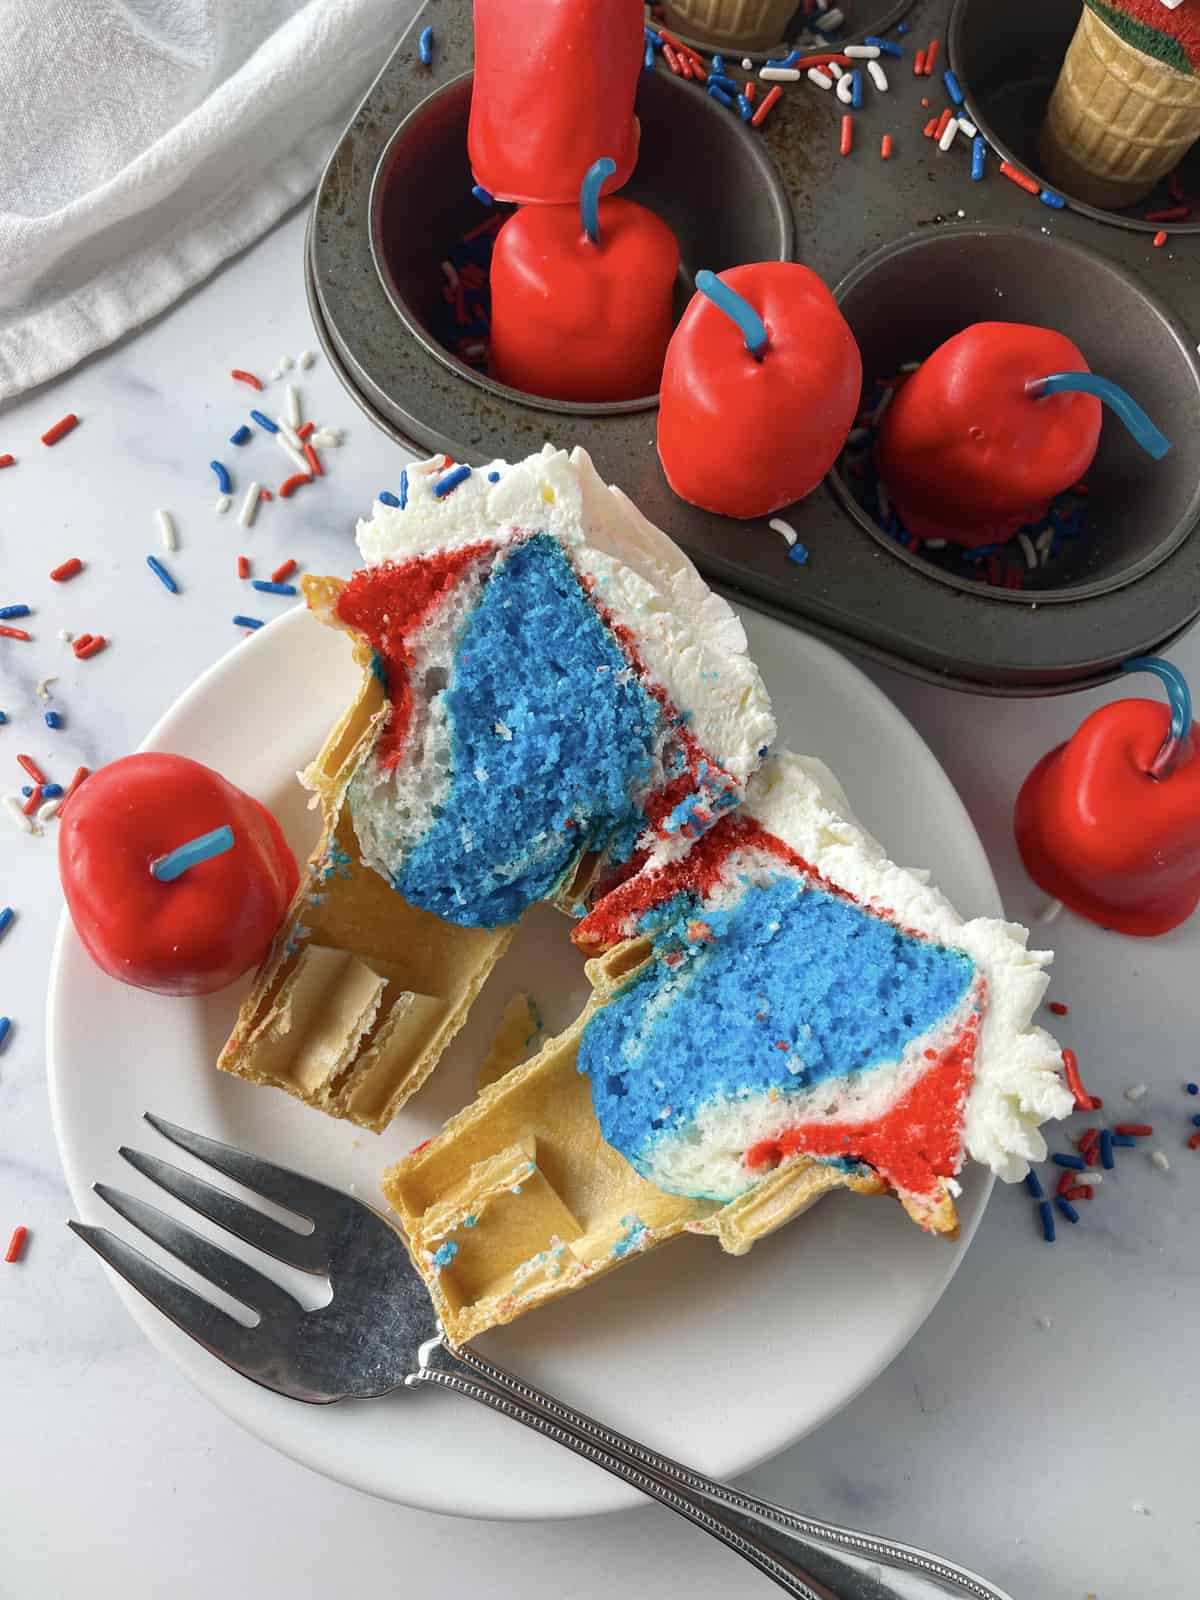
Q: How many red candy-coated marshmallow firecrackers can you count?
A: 6